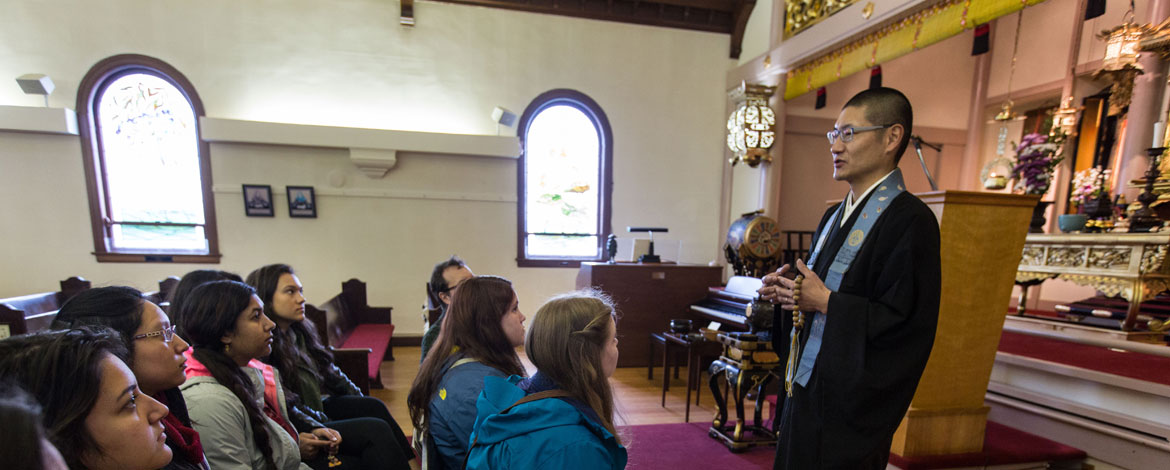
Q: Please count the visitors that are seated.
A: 9